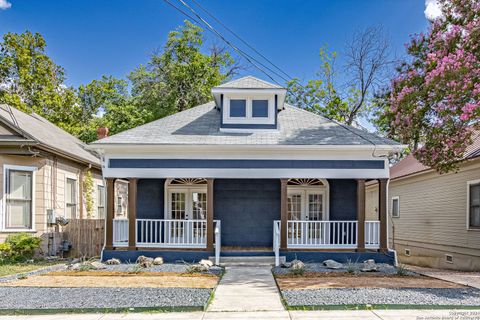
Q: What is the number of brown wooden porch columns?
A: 6